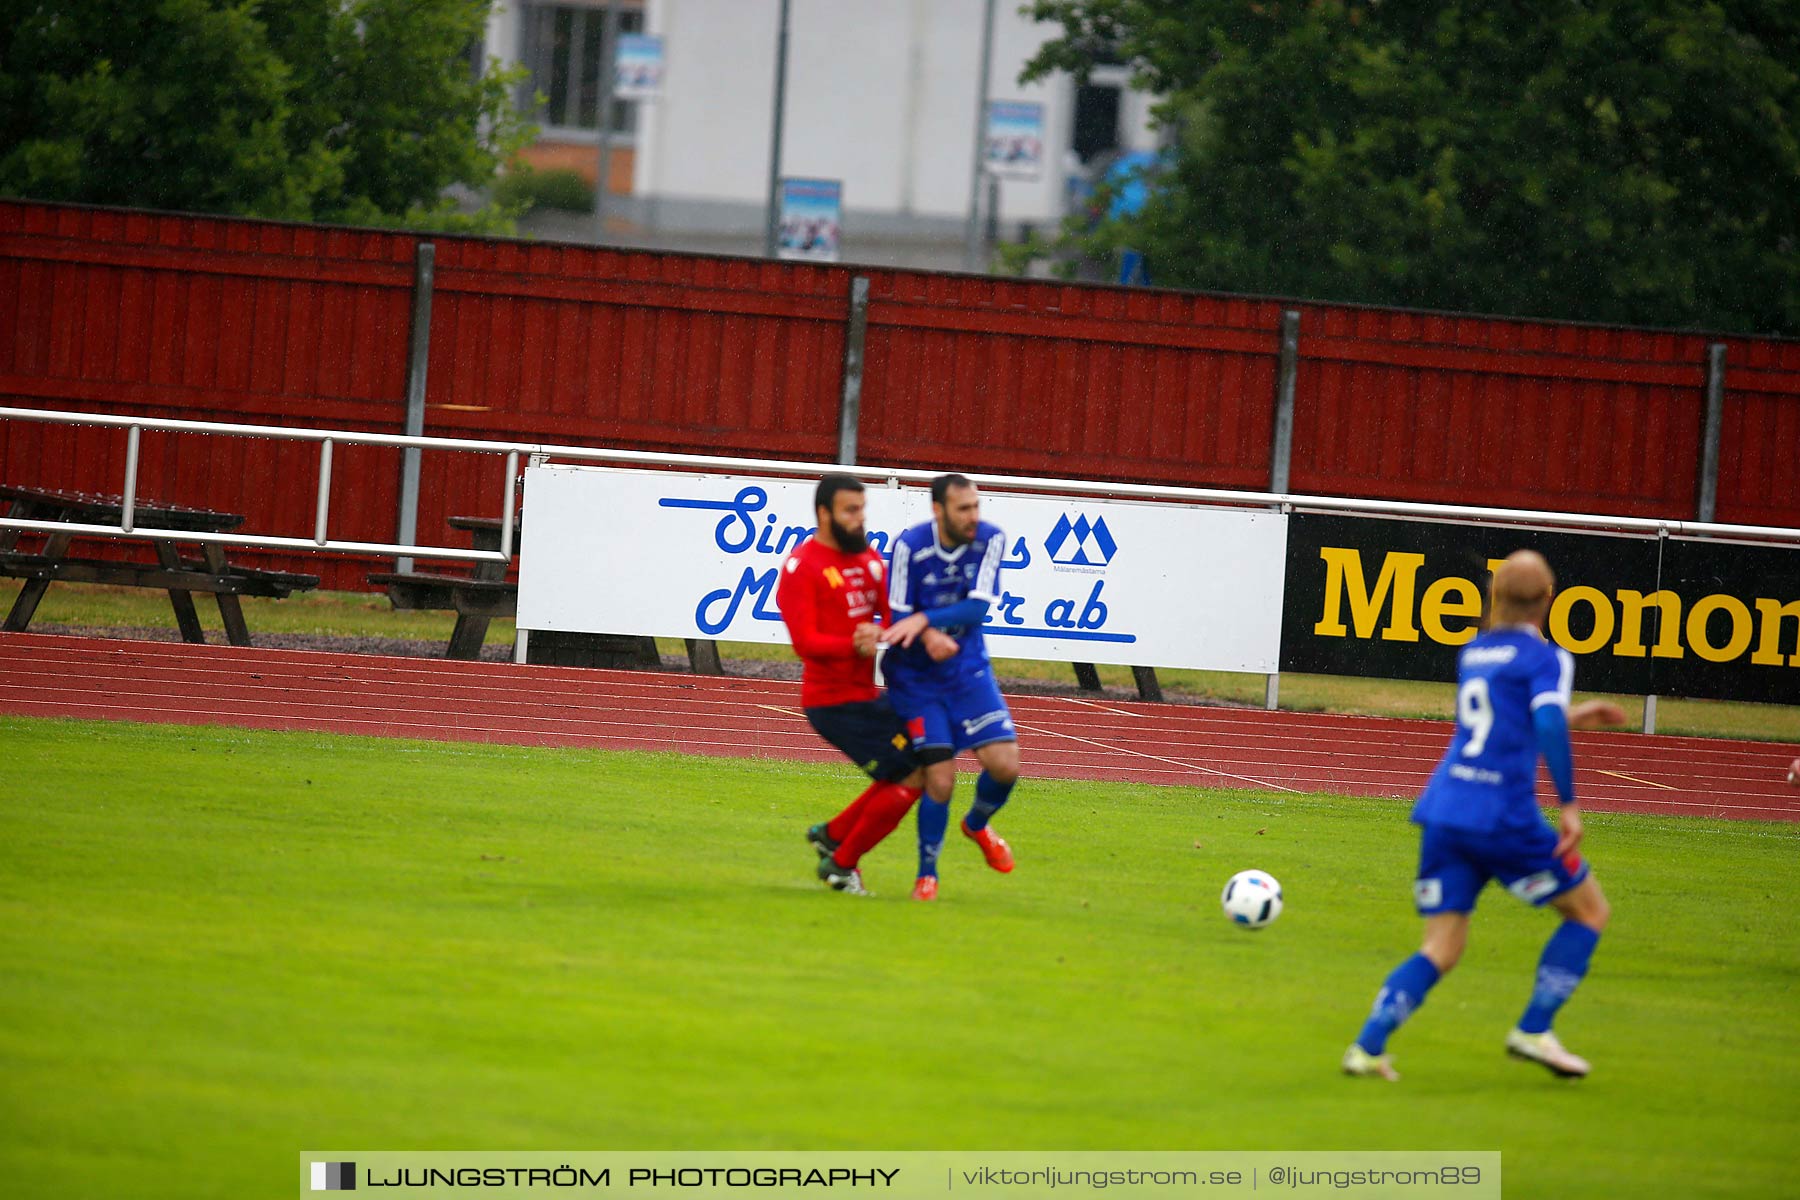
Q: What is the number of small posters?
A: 3